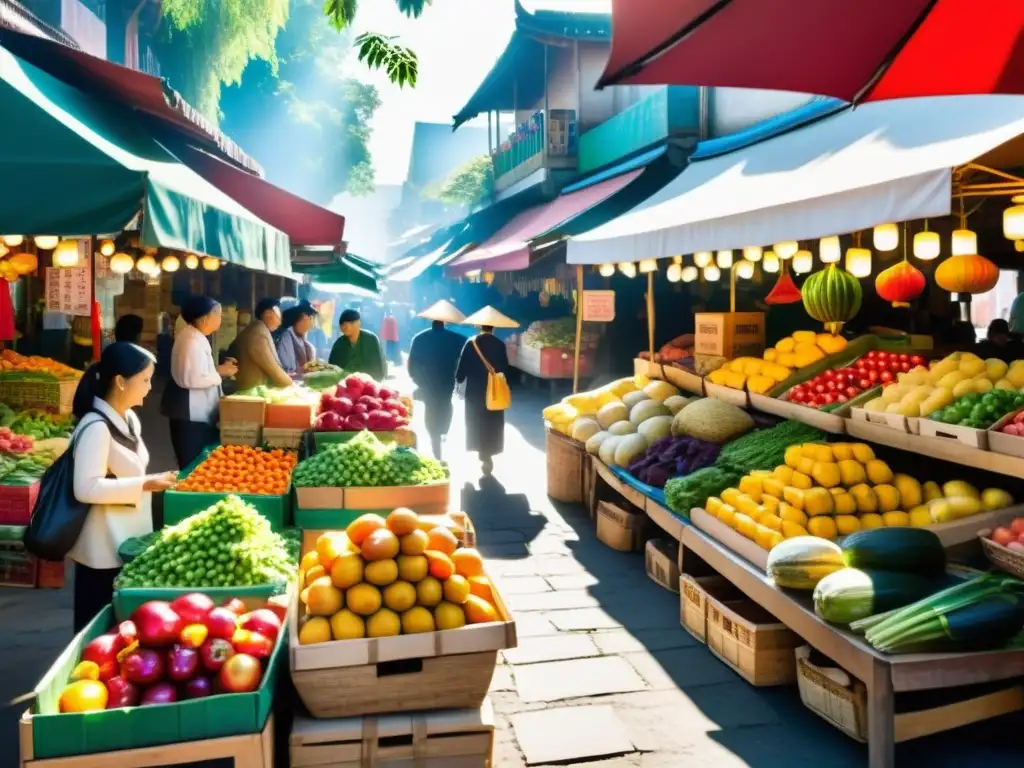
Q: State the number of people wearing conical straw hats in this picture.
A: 2